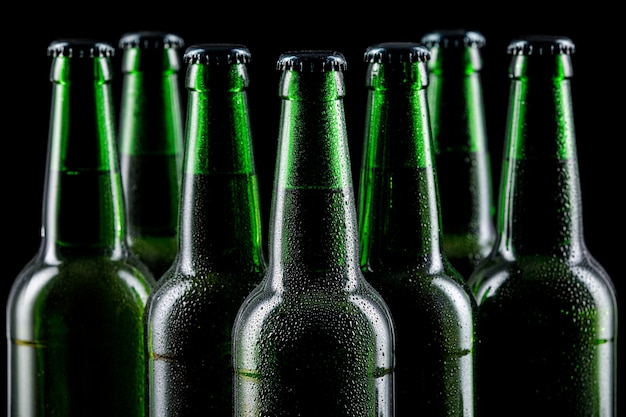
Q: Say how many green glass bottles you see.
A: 7